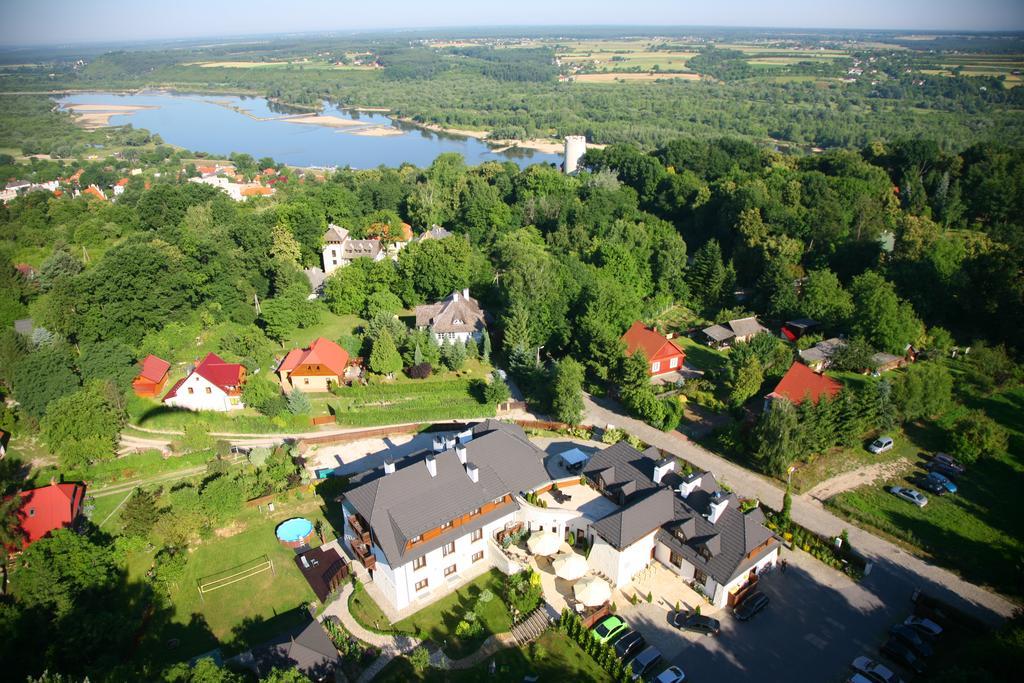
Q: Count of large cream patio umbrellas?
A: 3